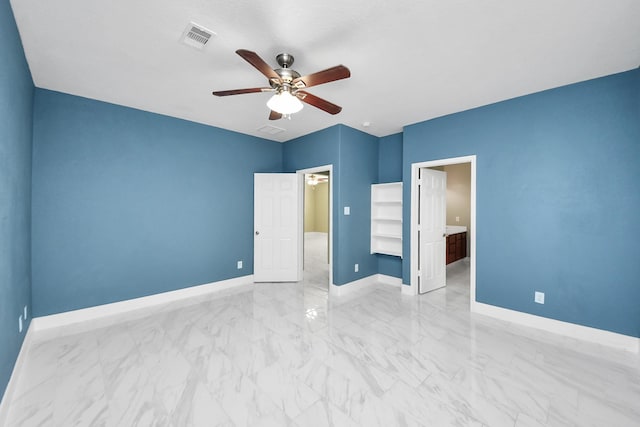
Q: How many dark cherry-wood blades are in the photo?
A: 5